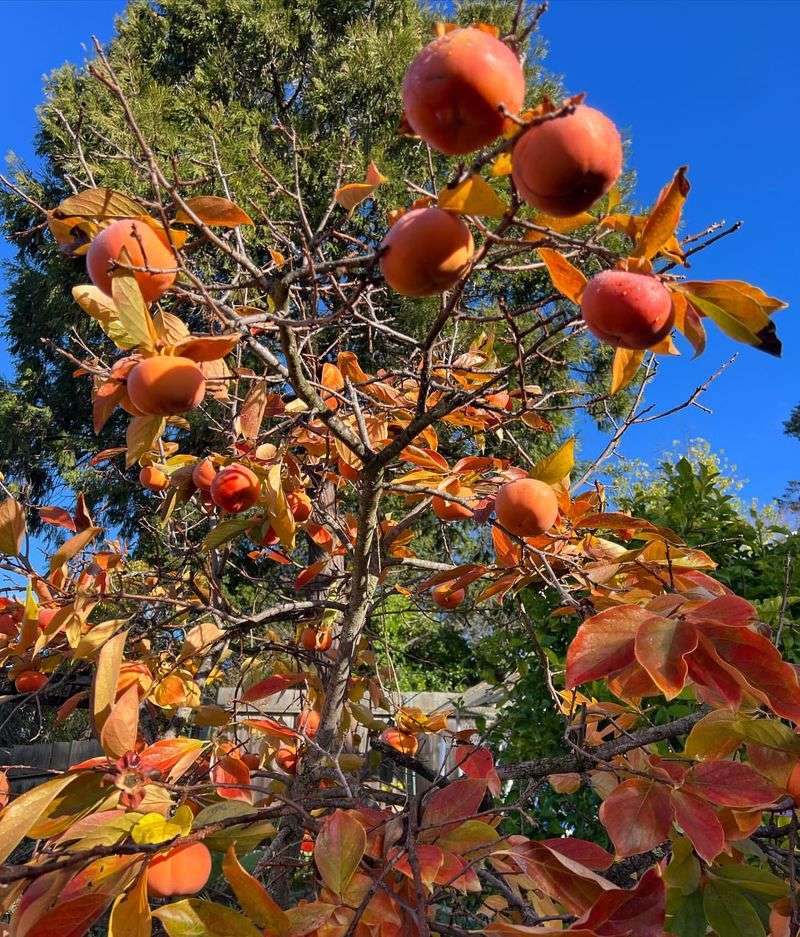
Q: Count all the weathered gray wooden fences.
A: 1